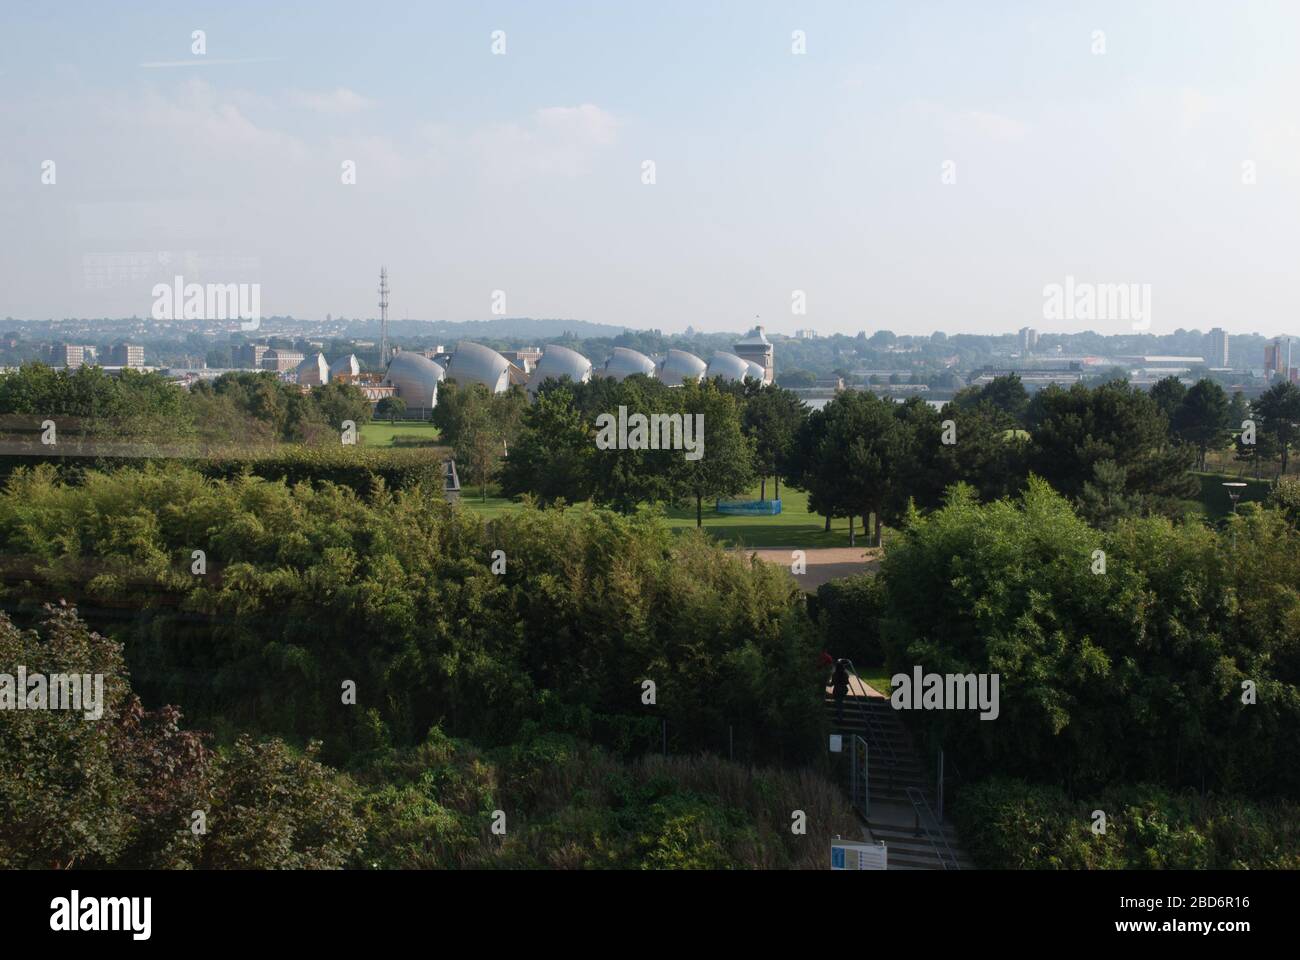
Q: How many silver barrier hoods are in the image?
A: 9